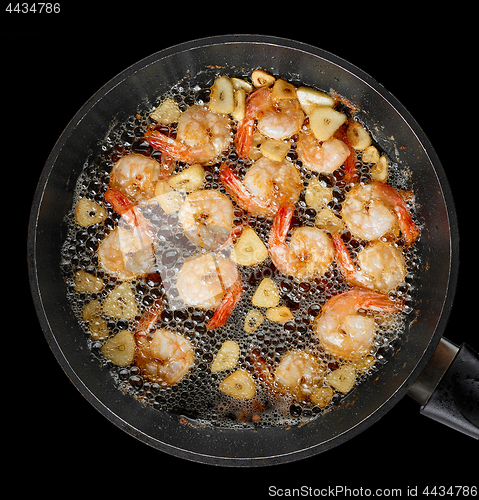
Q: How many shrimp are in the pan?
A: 14